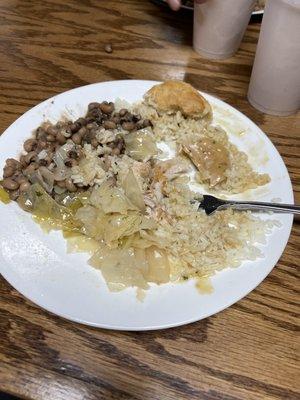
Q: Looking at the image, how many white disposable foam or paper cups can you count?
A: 2